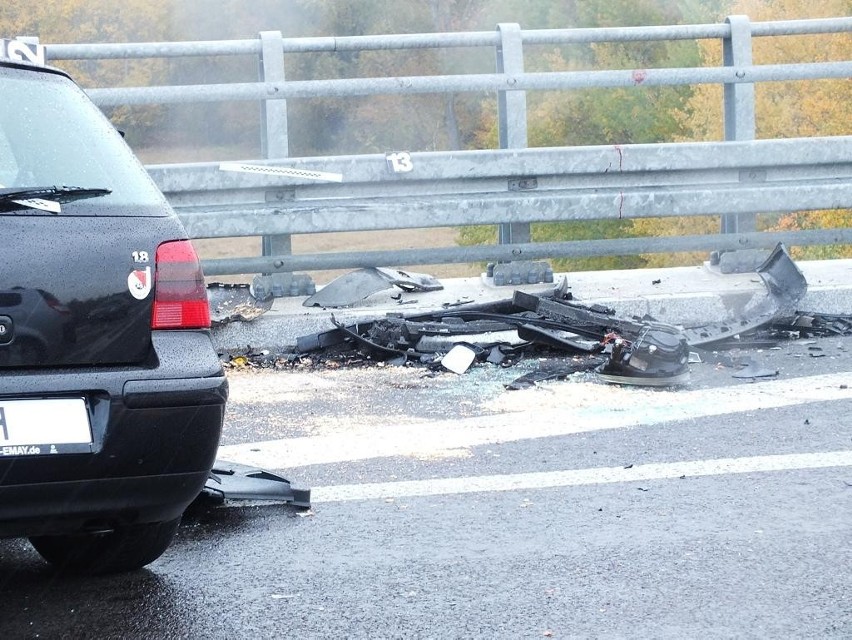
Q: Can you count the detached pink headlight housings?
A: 0